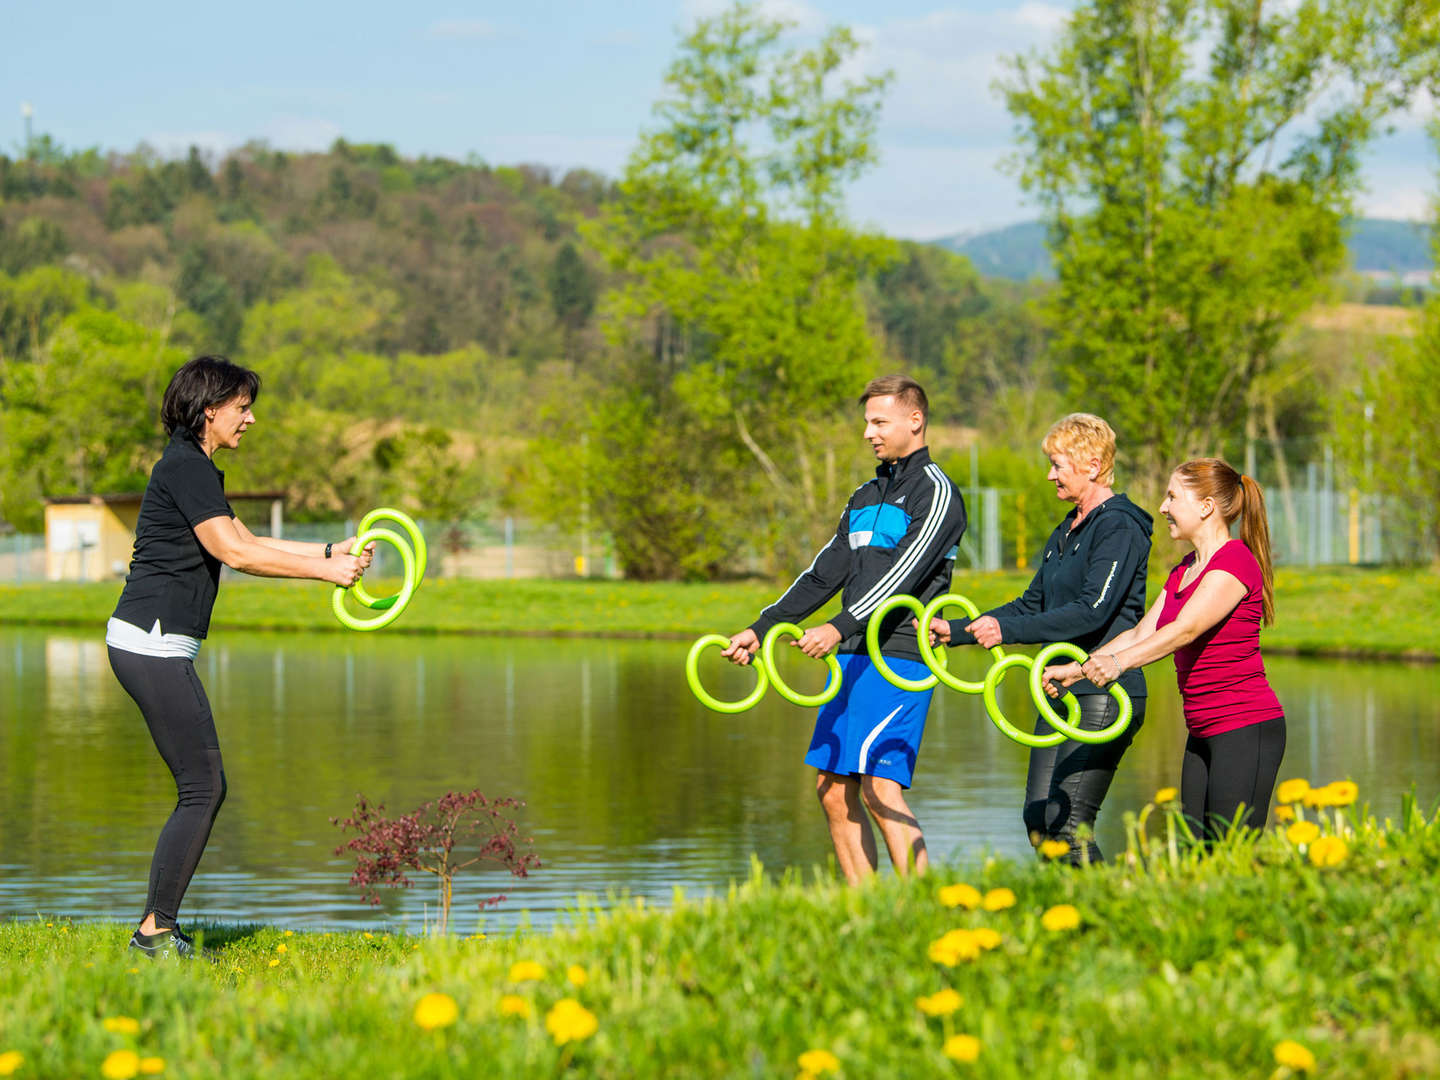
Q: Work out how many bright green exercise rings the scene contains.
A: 8